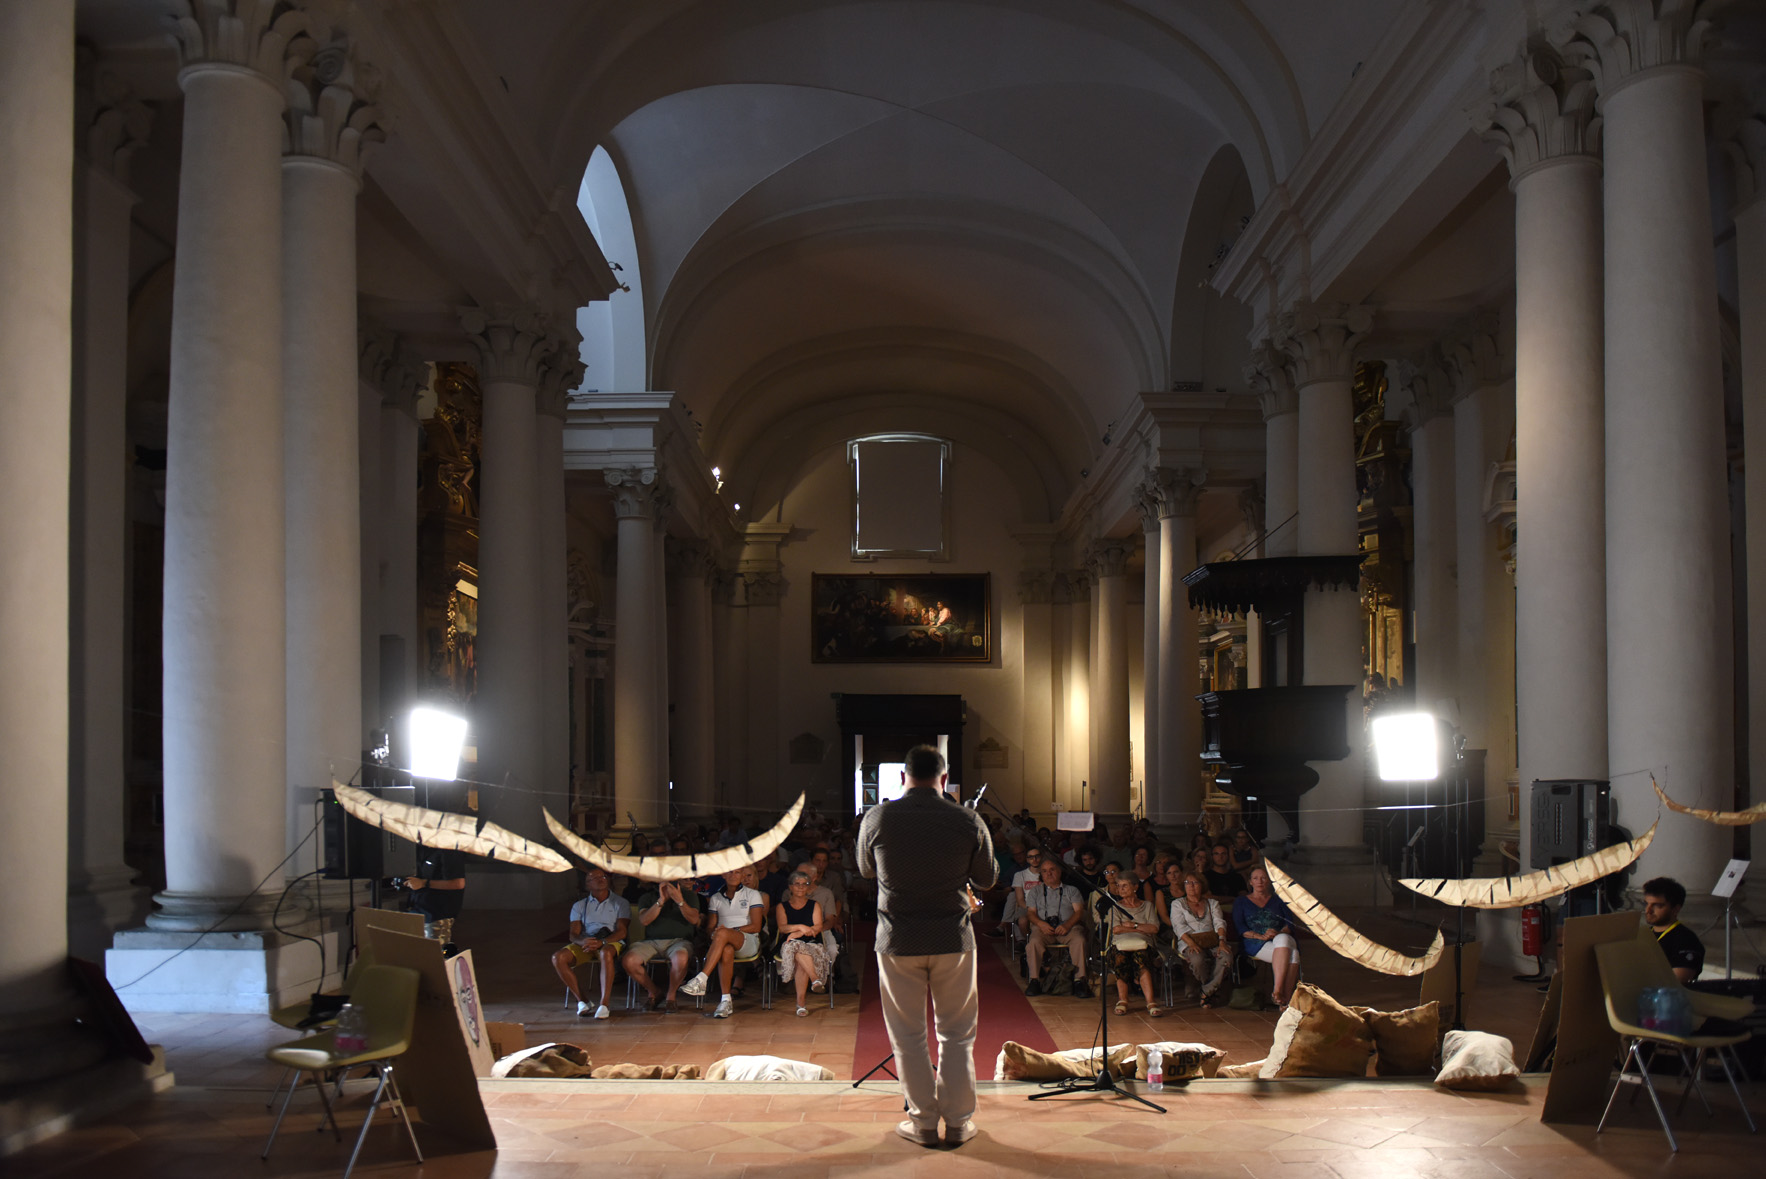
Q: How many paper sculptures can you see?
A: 5